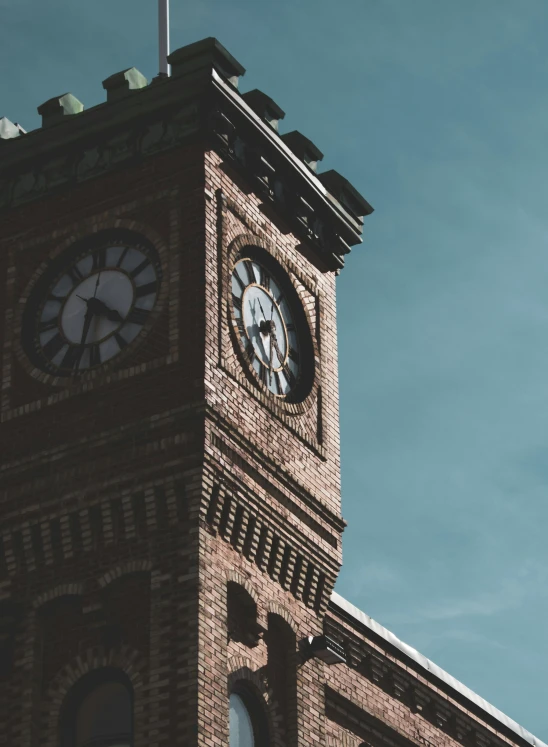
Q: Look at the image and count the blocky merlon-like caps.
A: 7